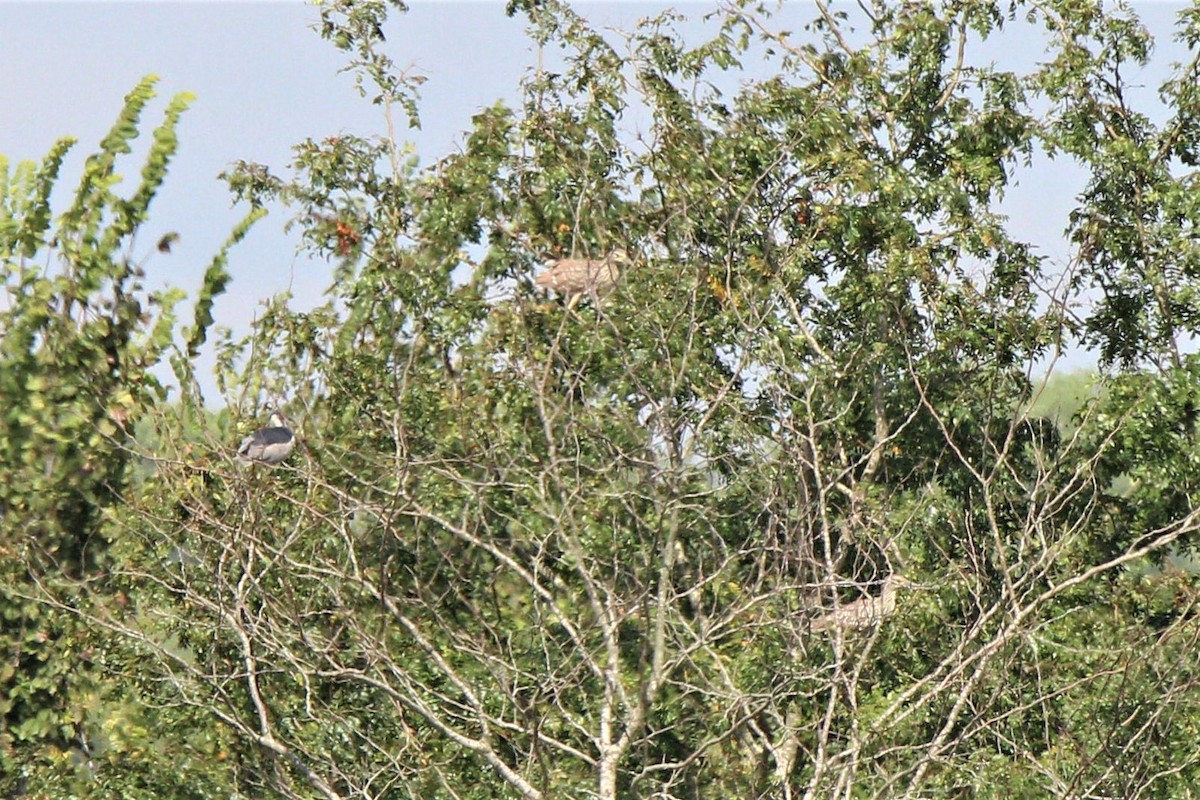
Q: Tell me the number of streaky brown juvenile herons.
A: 2